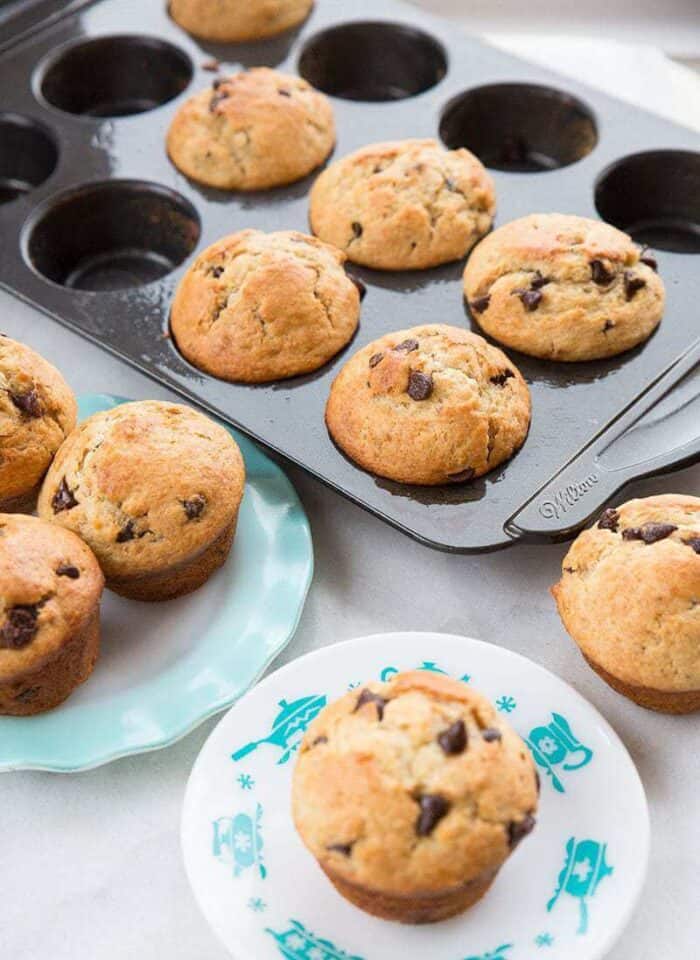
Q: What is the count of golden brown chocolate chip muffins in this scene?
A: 11